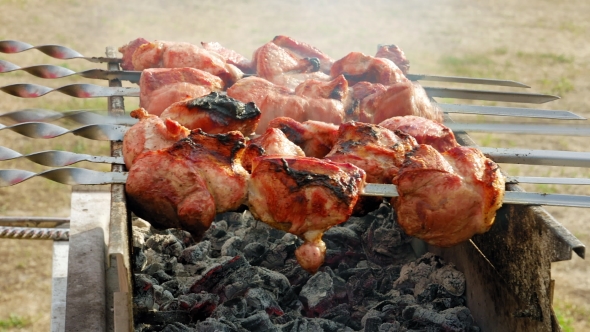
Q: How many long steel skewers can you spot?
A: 7